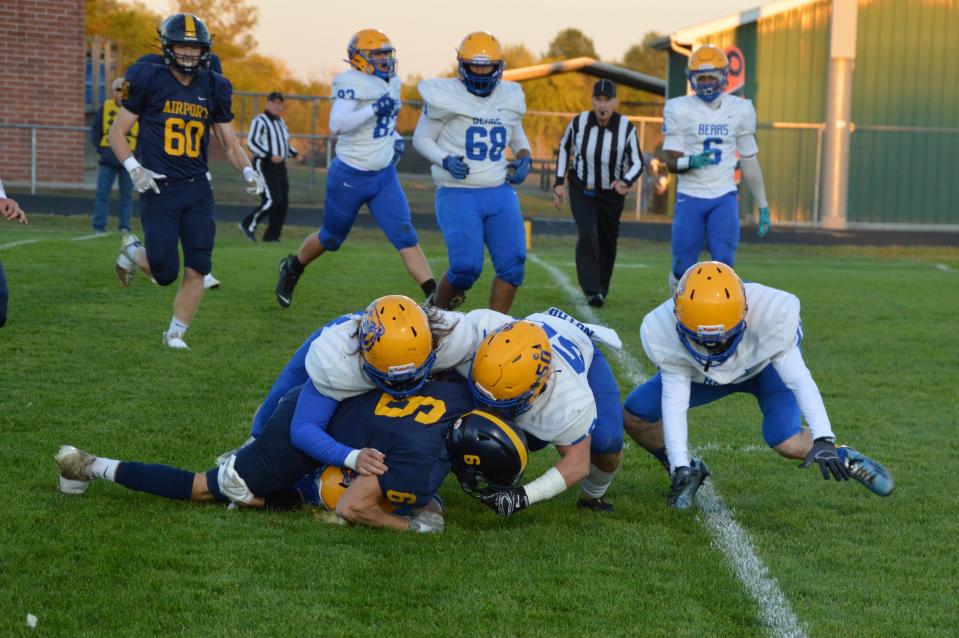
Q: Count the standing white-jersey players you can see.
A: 3